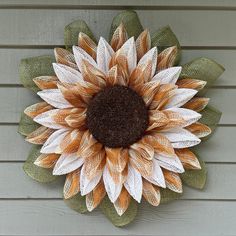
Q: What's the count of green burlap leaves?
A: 12